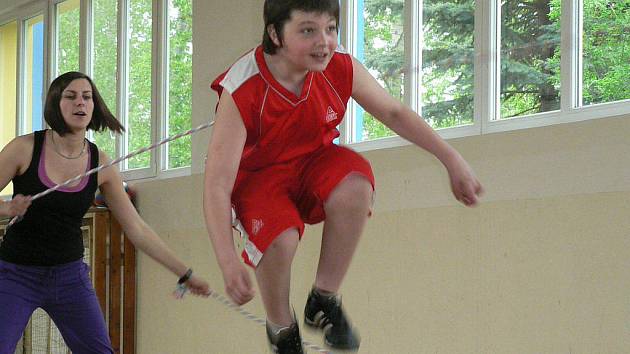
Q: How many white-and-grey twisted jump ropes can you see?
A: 2